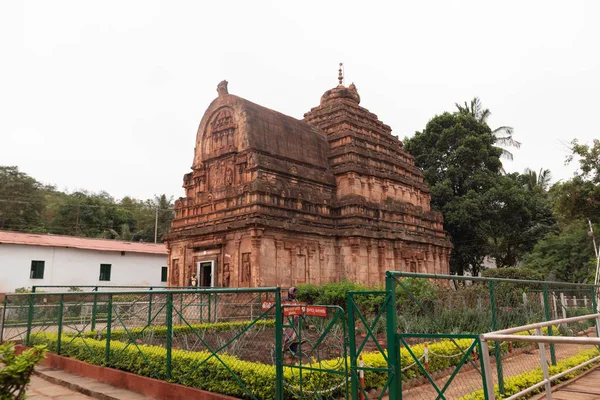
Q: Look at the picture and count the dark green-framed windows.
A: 3